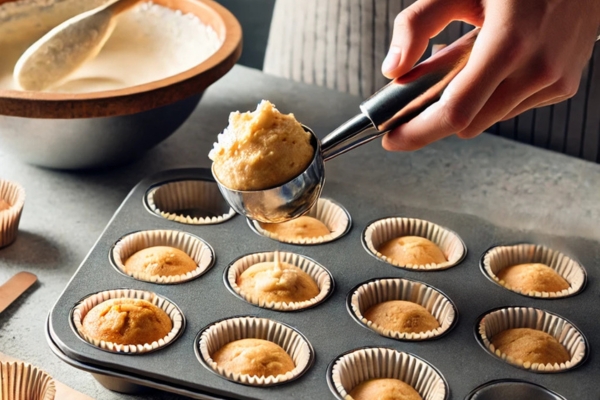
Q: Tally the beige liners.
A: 13